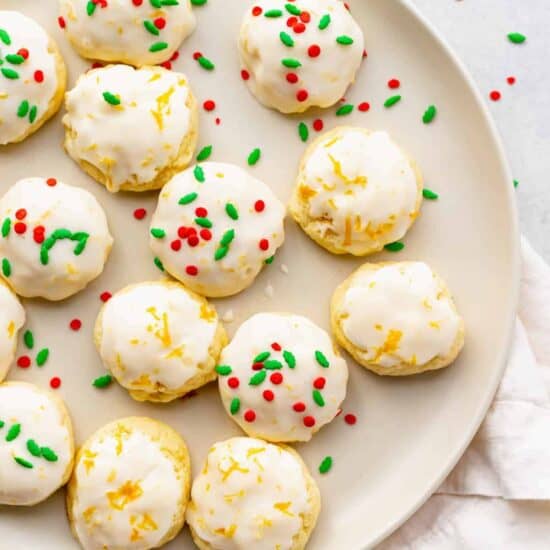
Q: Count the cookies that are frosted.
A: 14